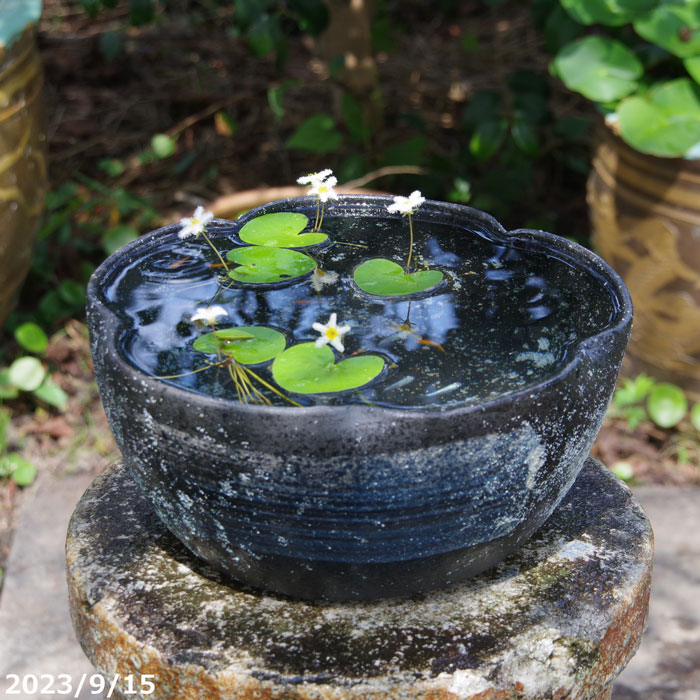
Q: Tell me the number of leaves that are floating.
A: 5